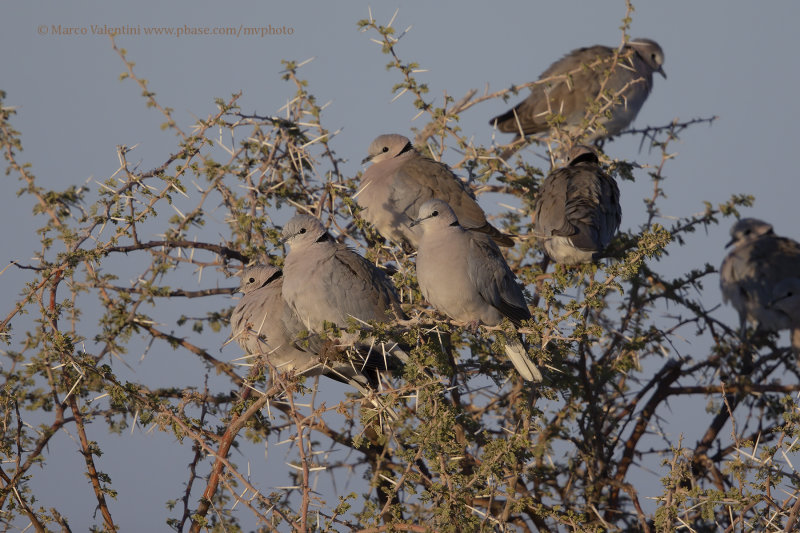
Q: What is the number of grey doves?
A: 8